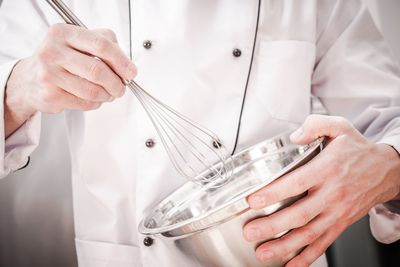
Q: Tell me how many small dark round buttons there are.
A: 5